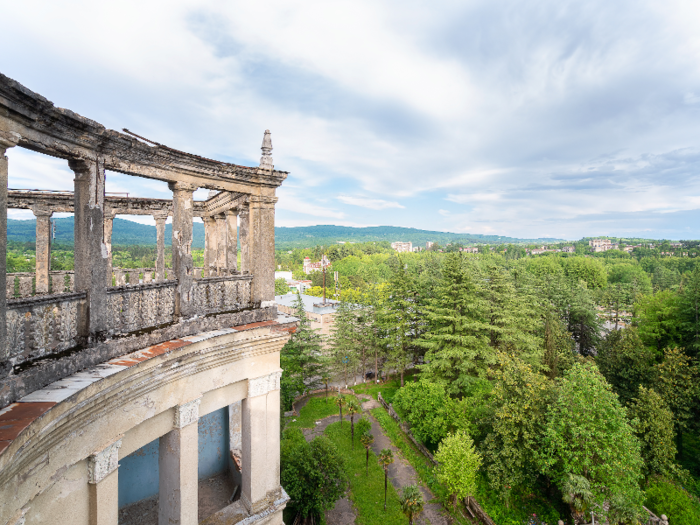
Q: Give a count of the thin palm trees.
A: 6